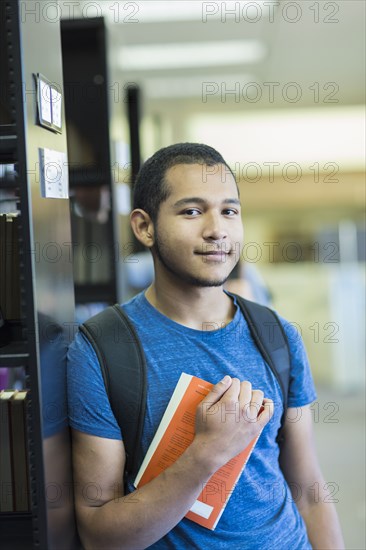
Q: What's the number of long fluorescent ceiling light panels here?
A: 3